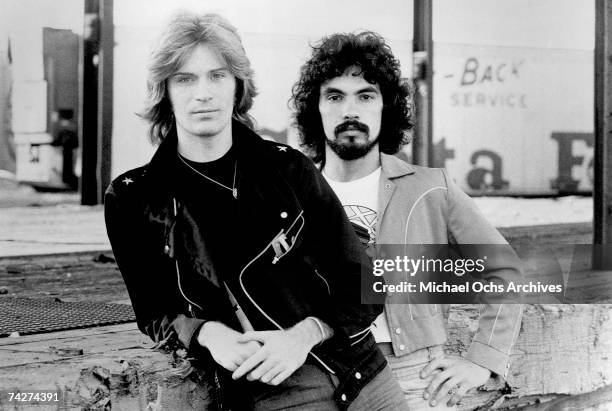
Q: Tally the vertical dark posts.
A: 3